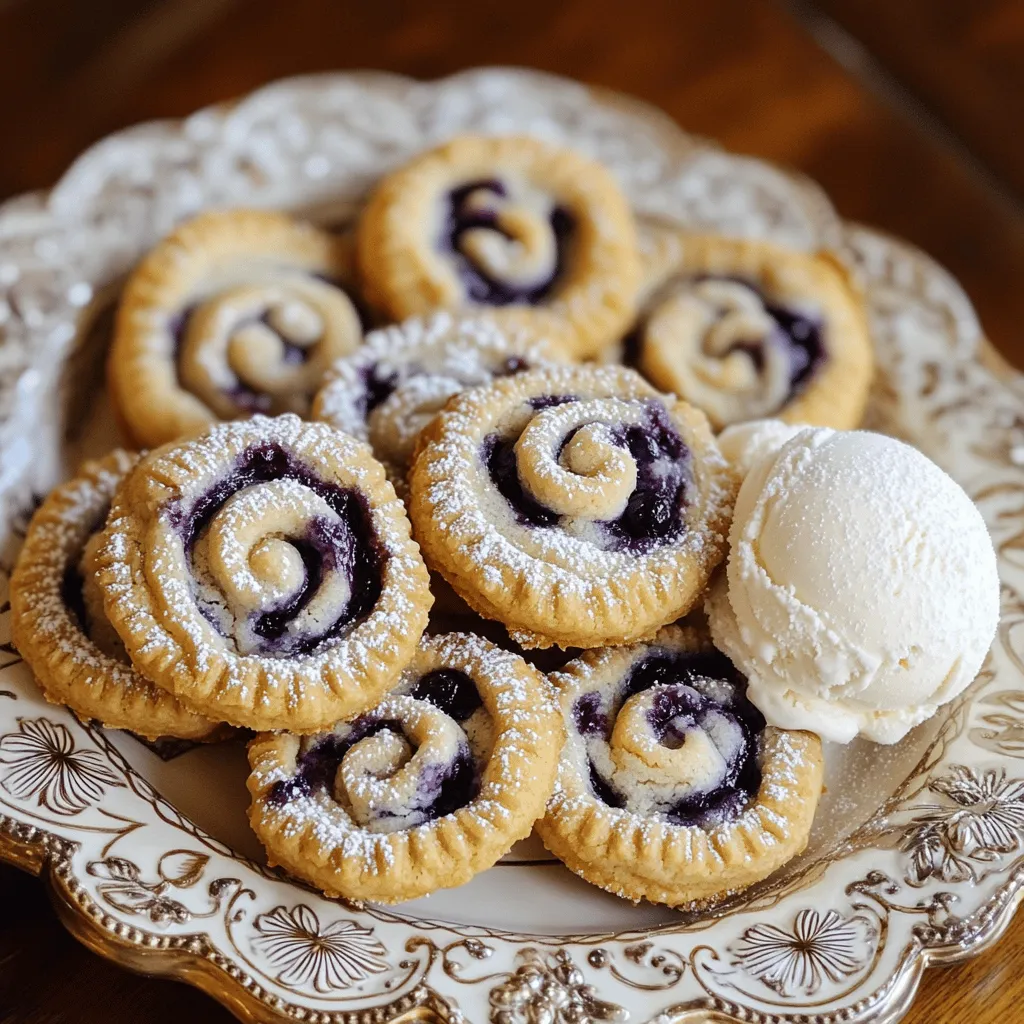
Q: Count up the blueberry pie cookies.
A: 9